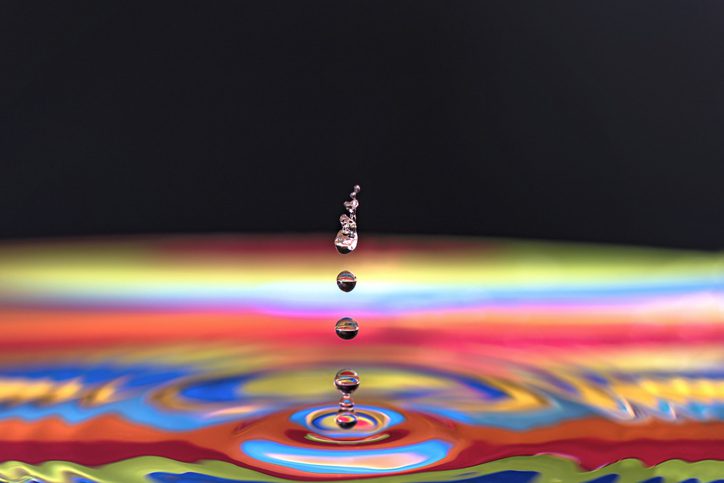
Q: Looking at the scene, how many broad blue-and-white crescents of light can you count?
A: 1